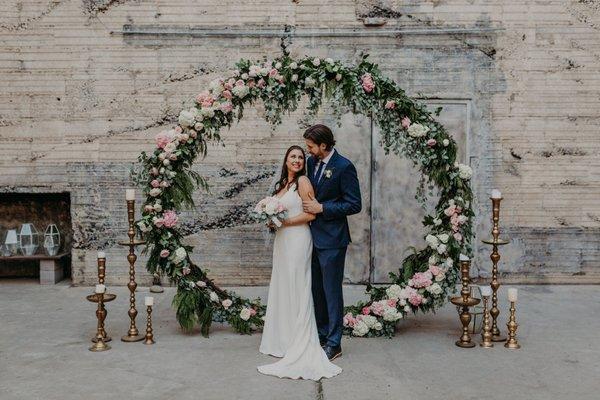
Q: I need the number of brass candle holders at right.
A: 4